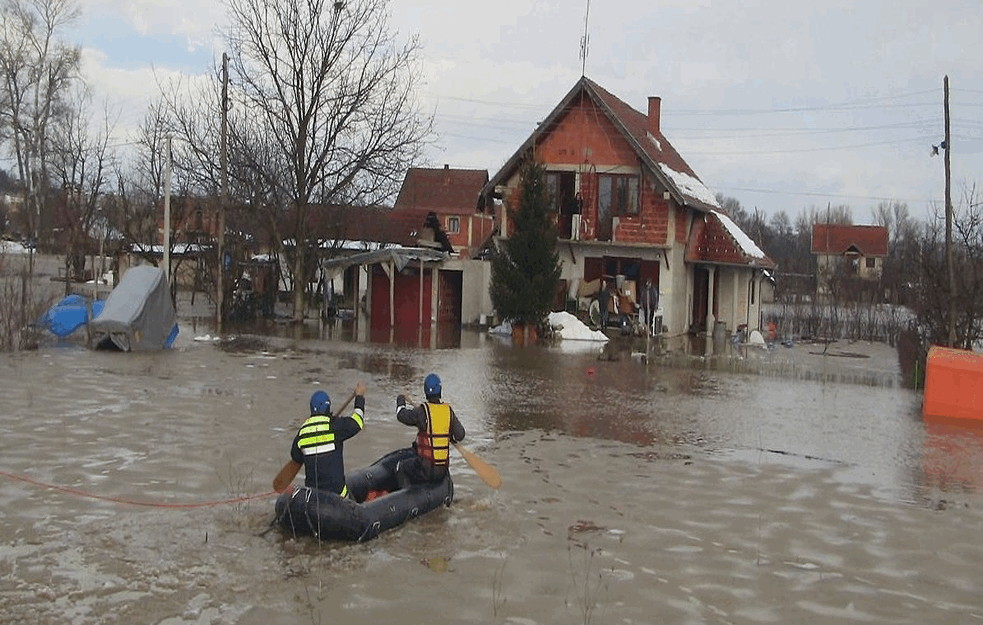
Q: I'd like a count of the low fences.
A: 1